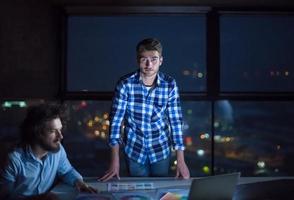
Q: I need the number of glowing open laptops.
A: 1